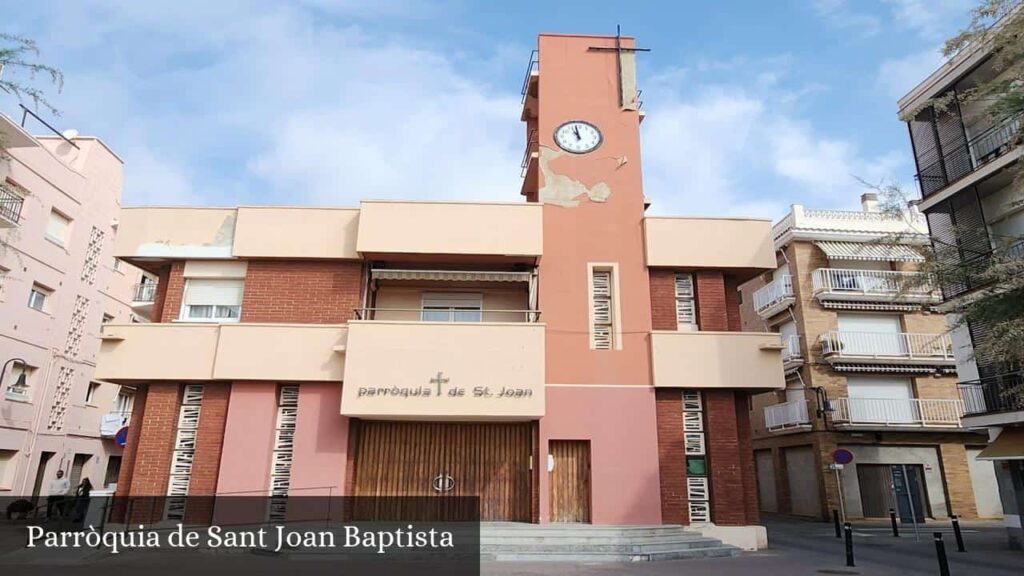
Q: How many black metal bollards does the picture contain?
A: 5